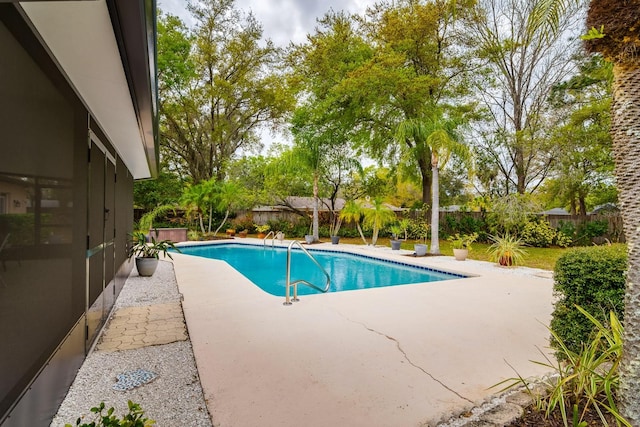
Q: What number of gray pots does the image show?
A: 5